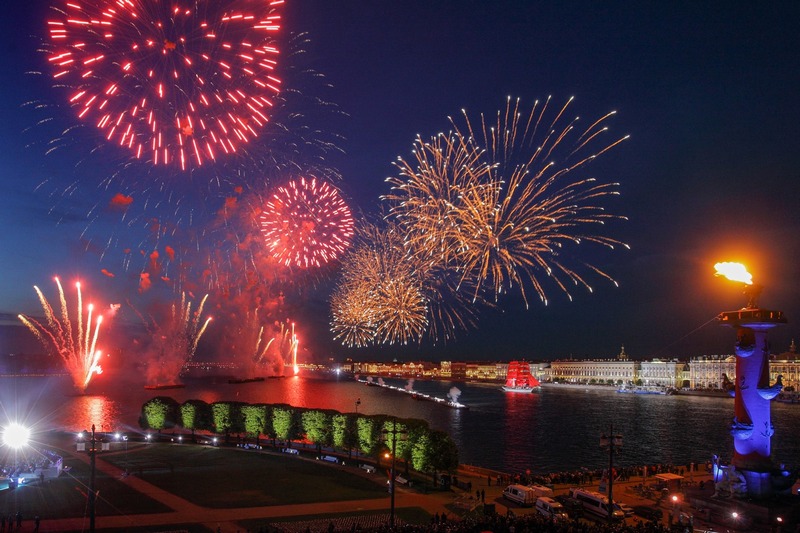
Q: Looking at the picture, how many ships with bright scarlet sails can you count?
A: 1